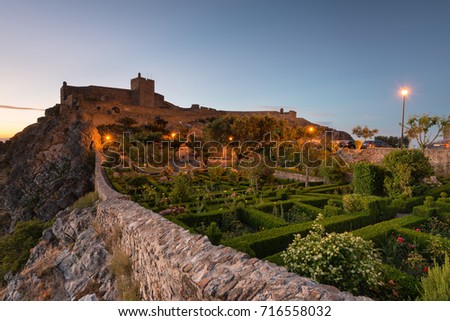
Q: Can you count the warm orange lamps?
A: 5